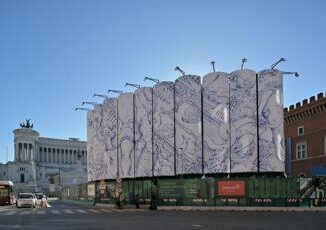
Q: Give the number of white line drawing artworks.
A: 10